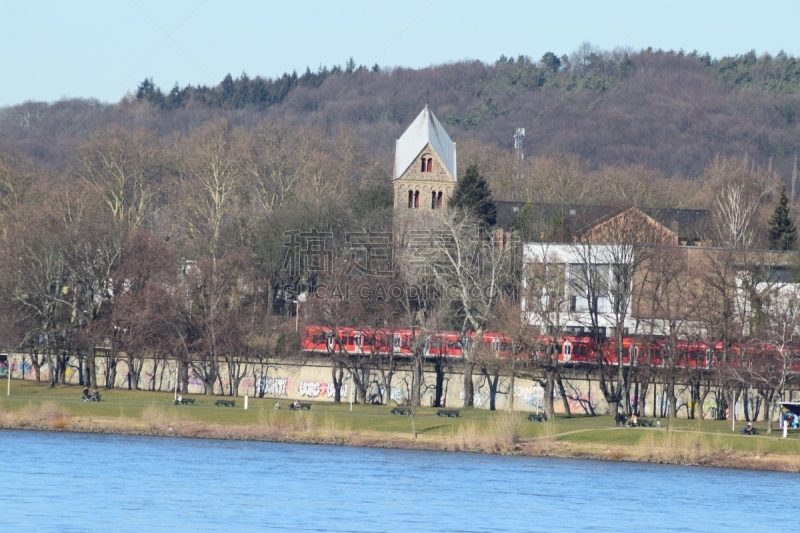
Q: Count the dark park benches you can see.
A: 9